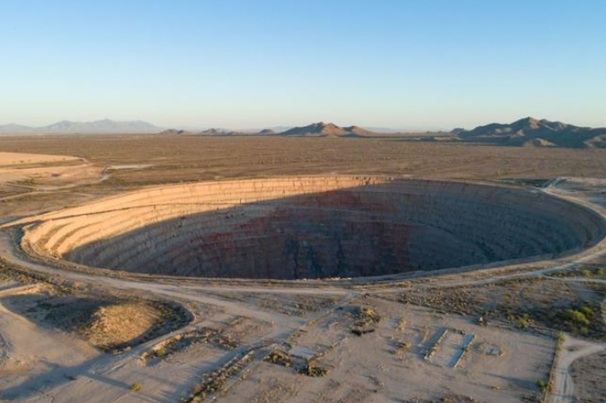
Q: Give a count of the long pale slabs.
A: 2